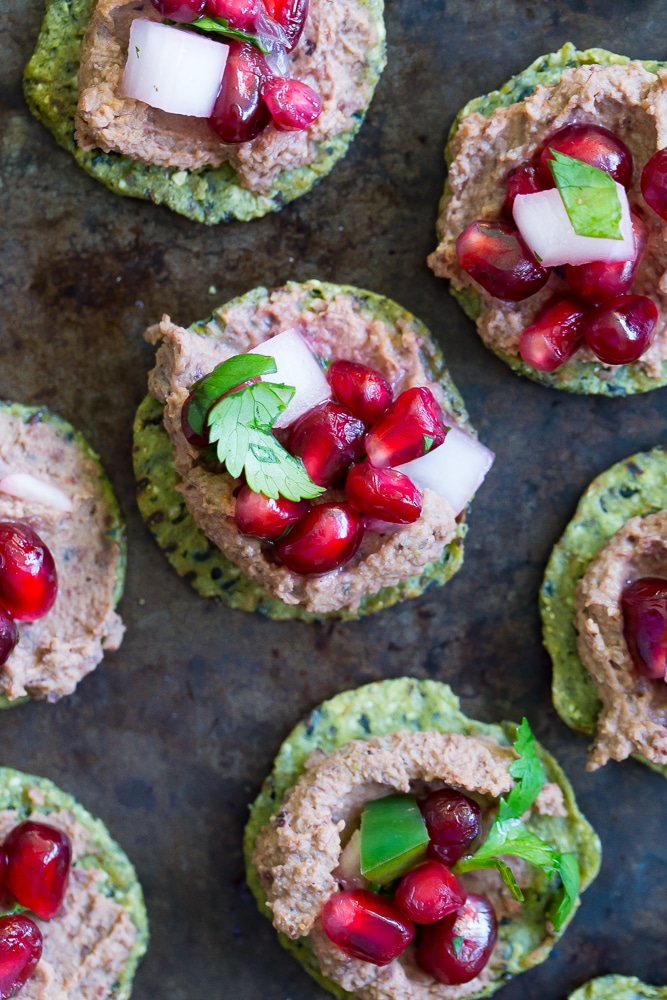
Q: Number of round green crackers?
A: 8